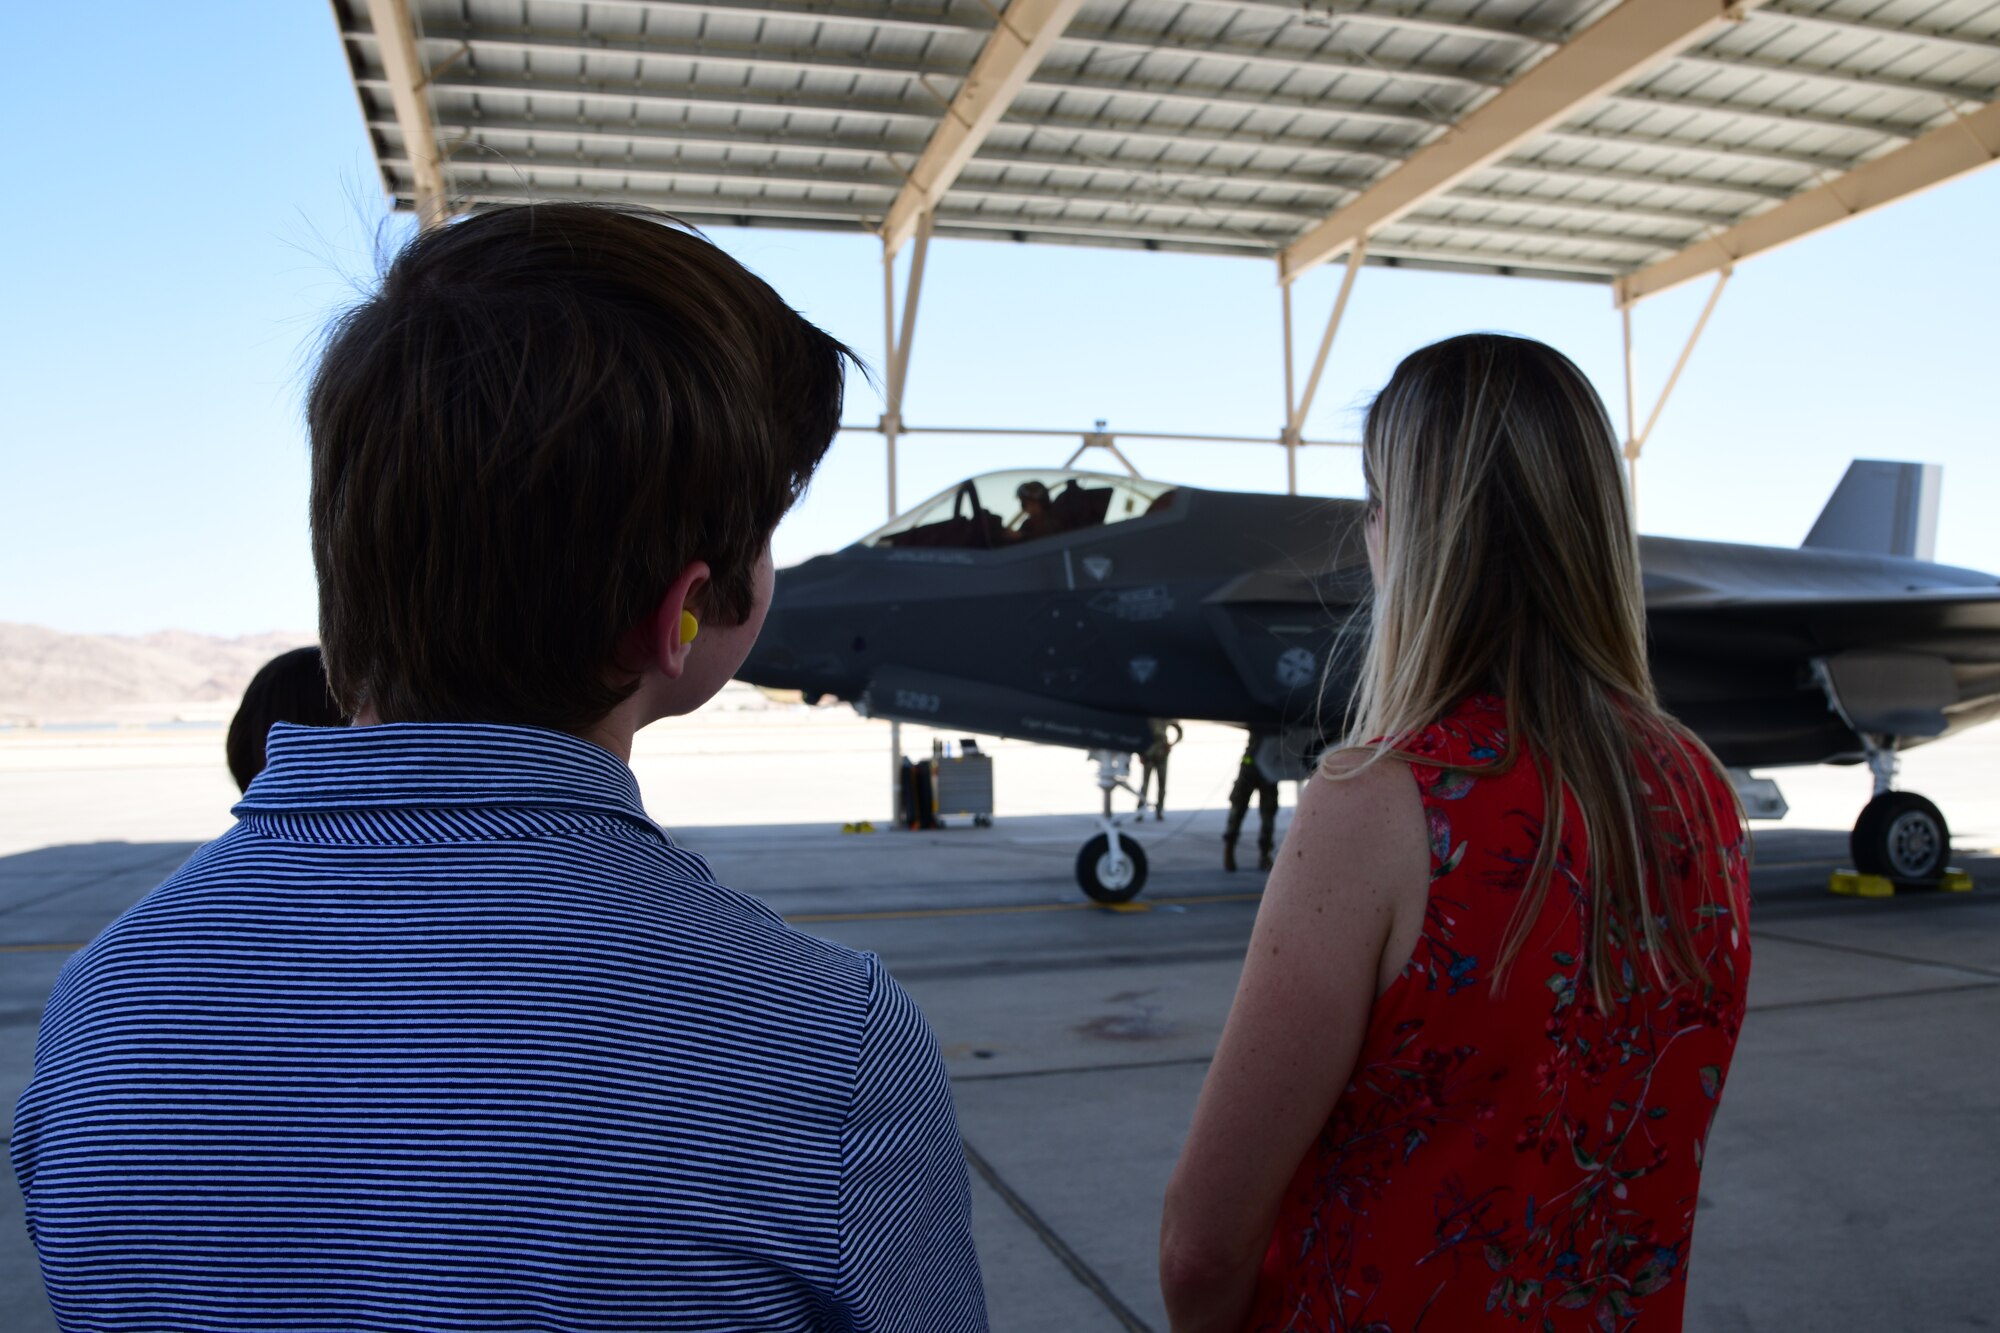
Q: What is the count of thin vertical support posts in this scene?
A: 3